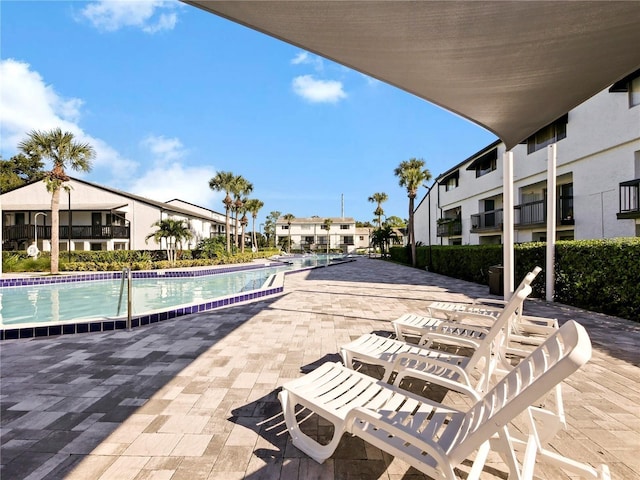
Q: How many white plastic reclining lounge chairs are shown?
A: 4